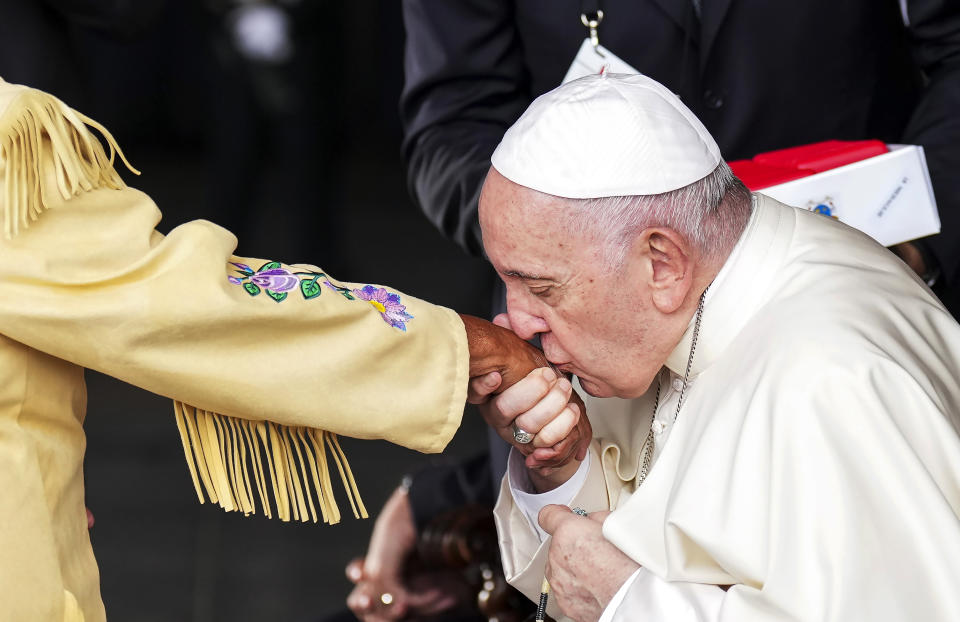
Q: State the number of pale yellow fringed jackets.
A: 1